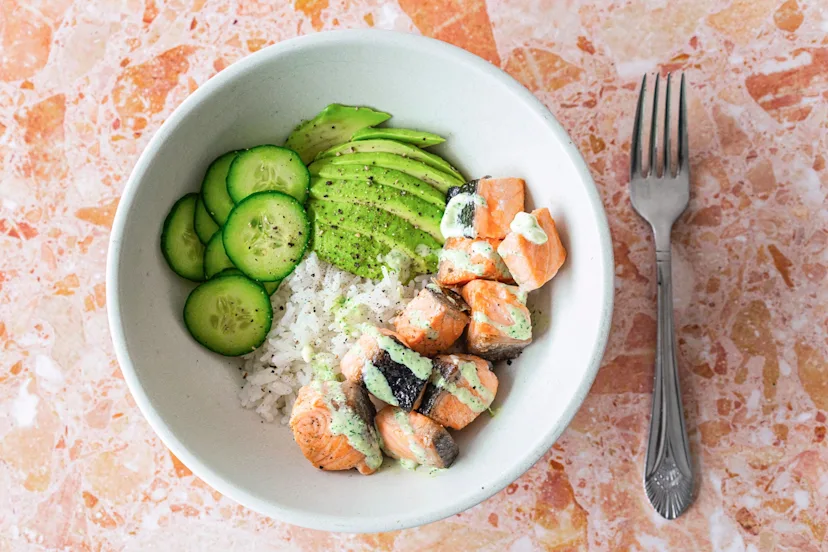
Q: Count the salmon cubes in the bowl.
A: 9